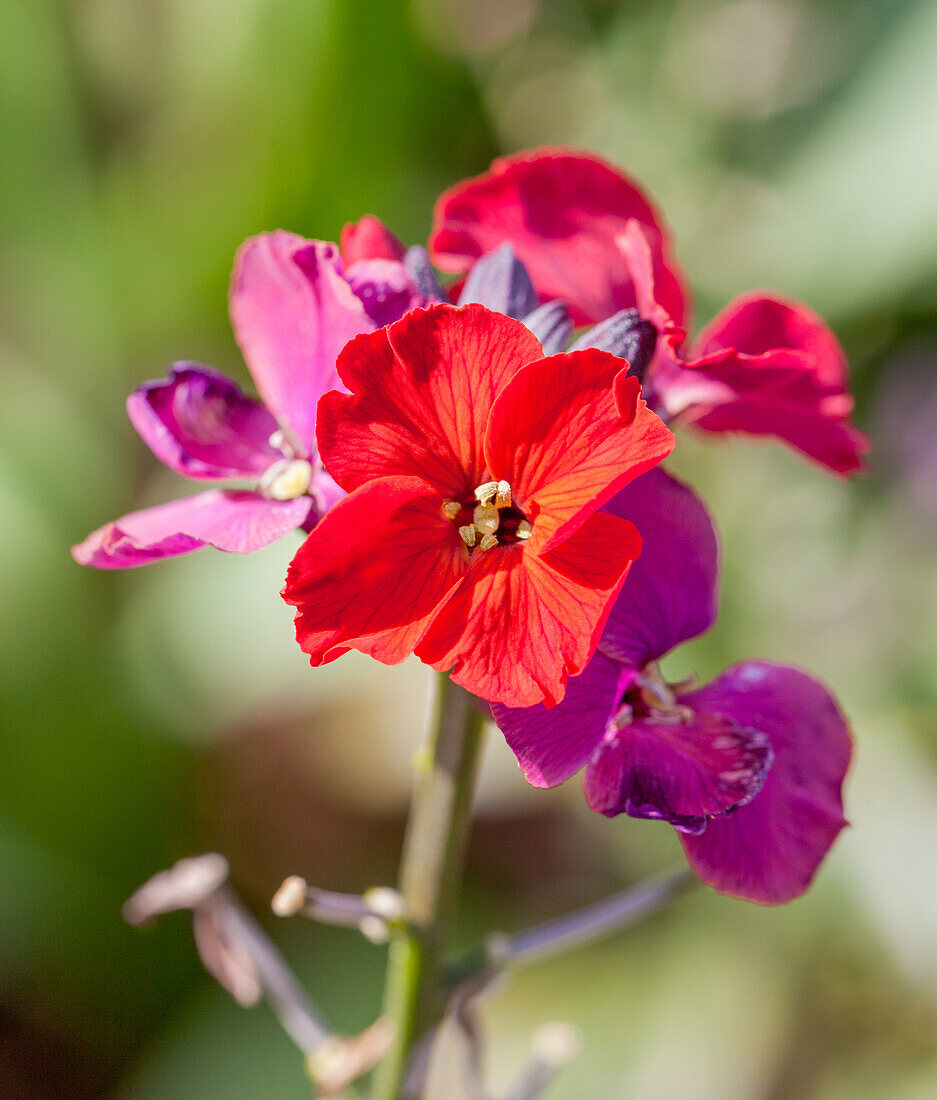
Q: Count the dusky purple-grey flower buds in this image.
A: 4